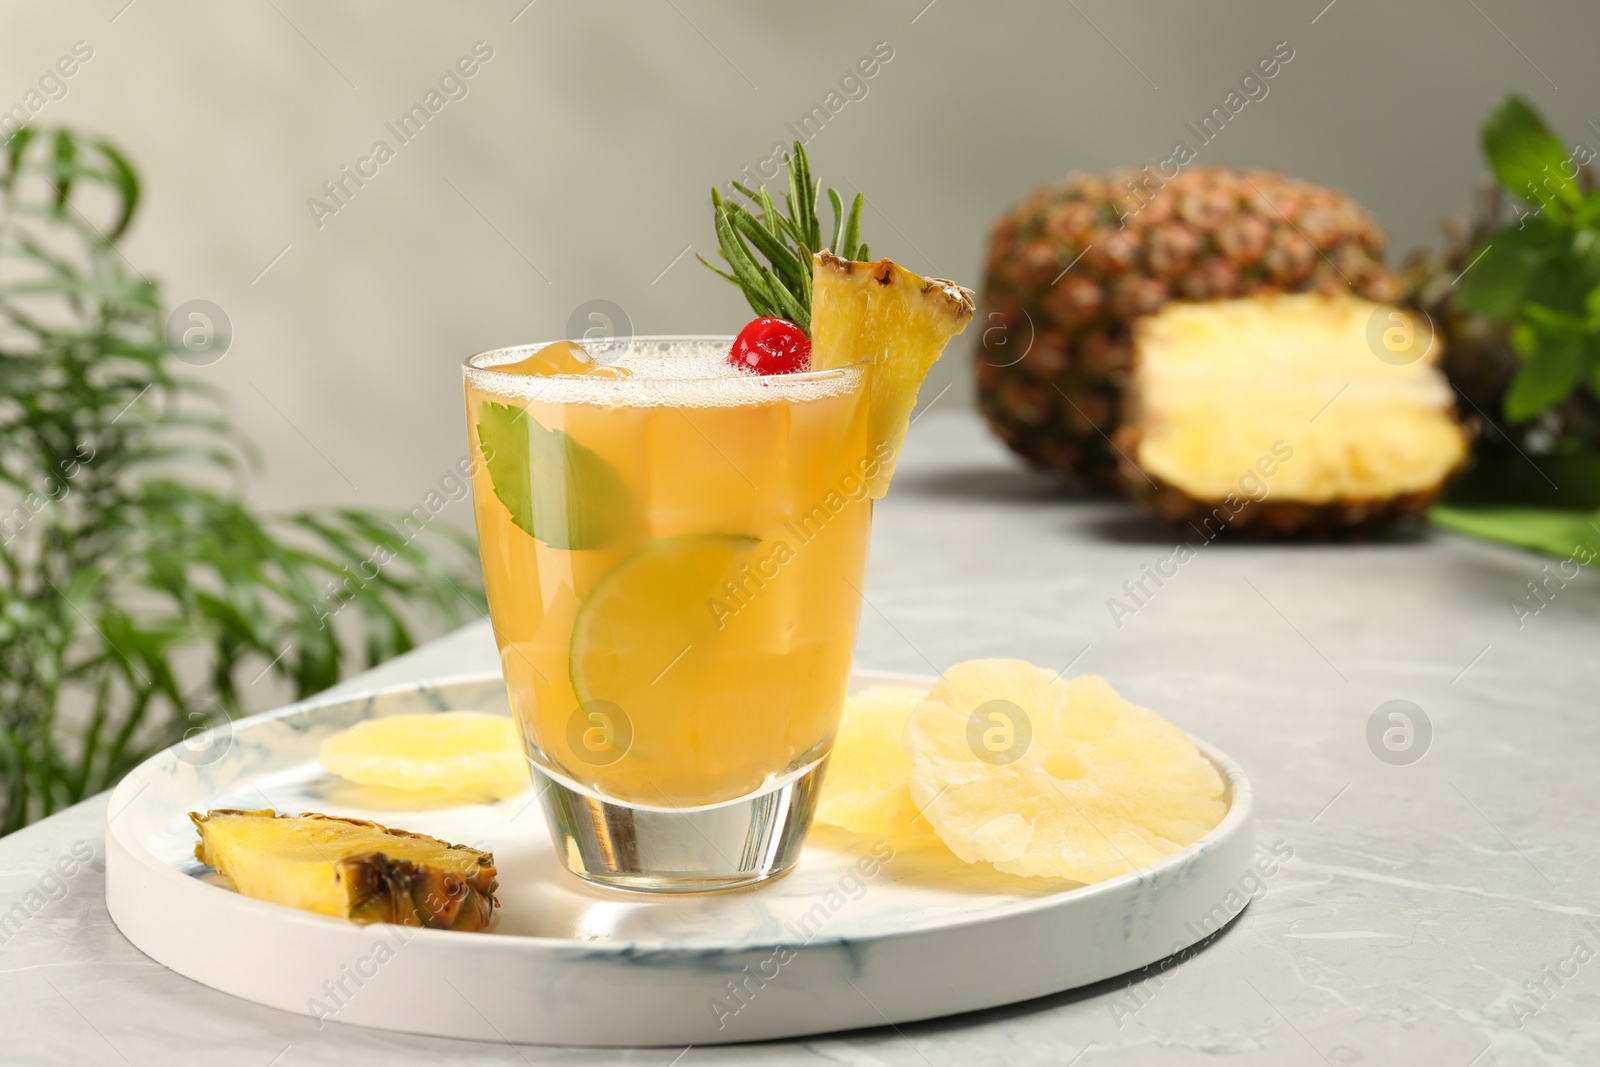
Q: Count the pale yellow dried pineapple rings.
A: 3